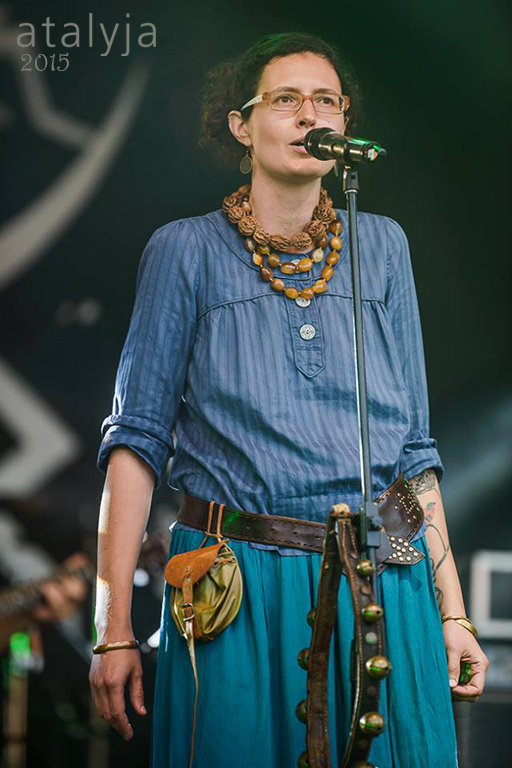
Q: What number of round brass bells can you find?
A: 9